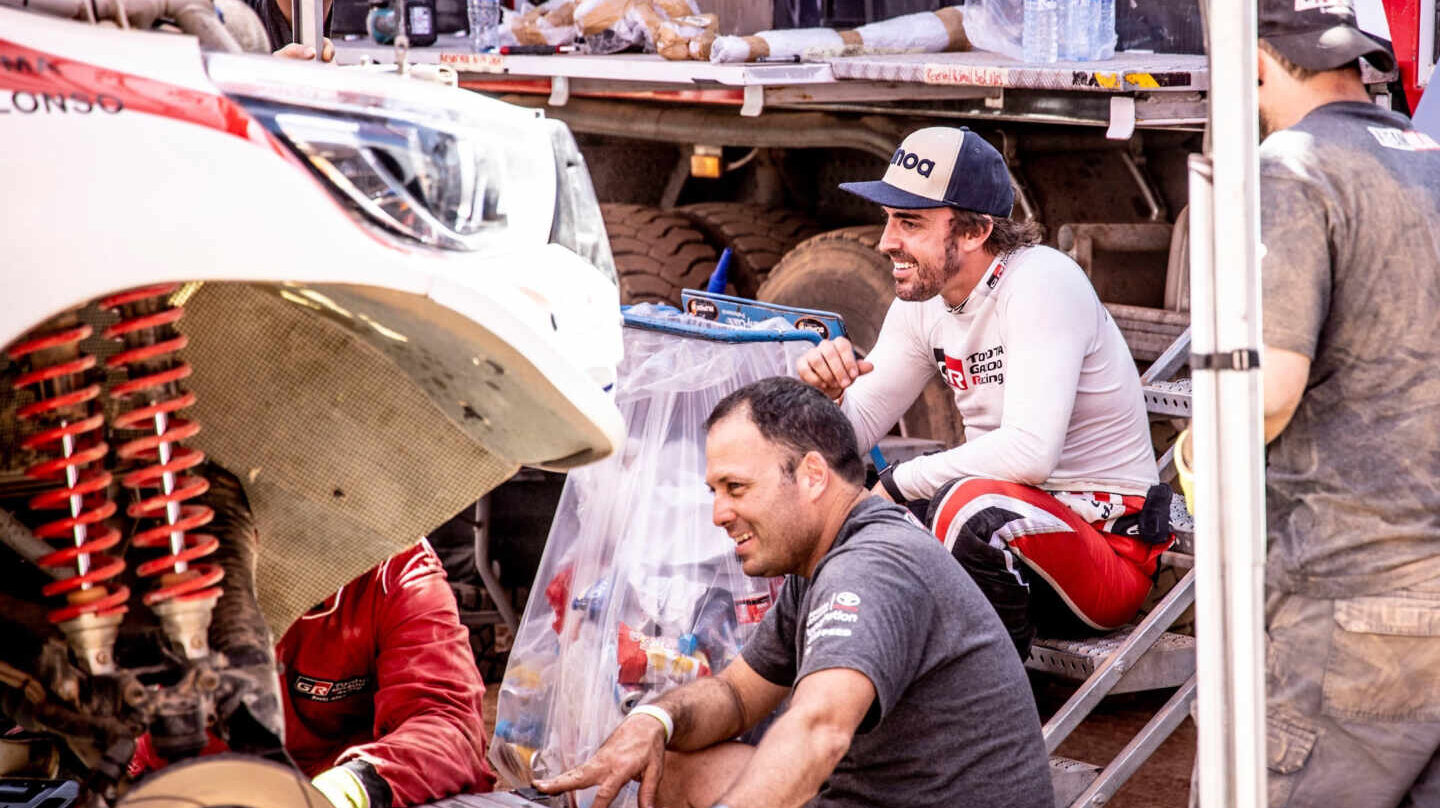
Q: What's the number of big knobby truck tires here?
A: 3